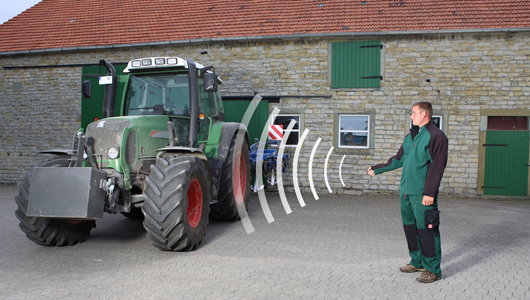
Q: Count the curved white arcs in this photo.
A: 7